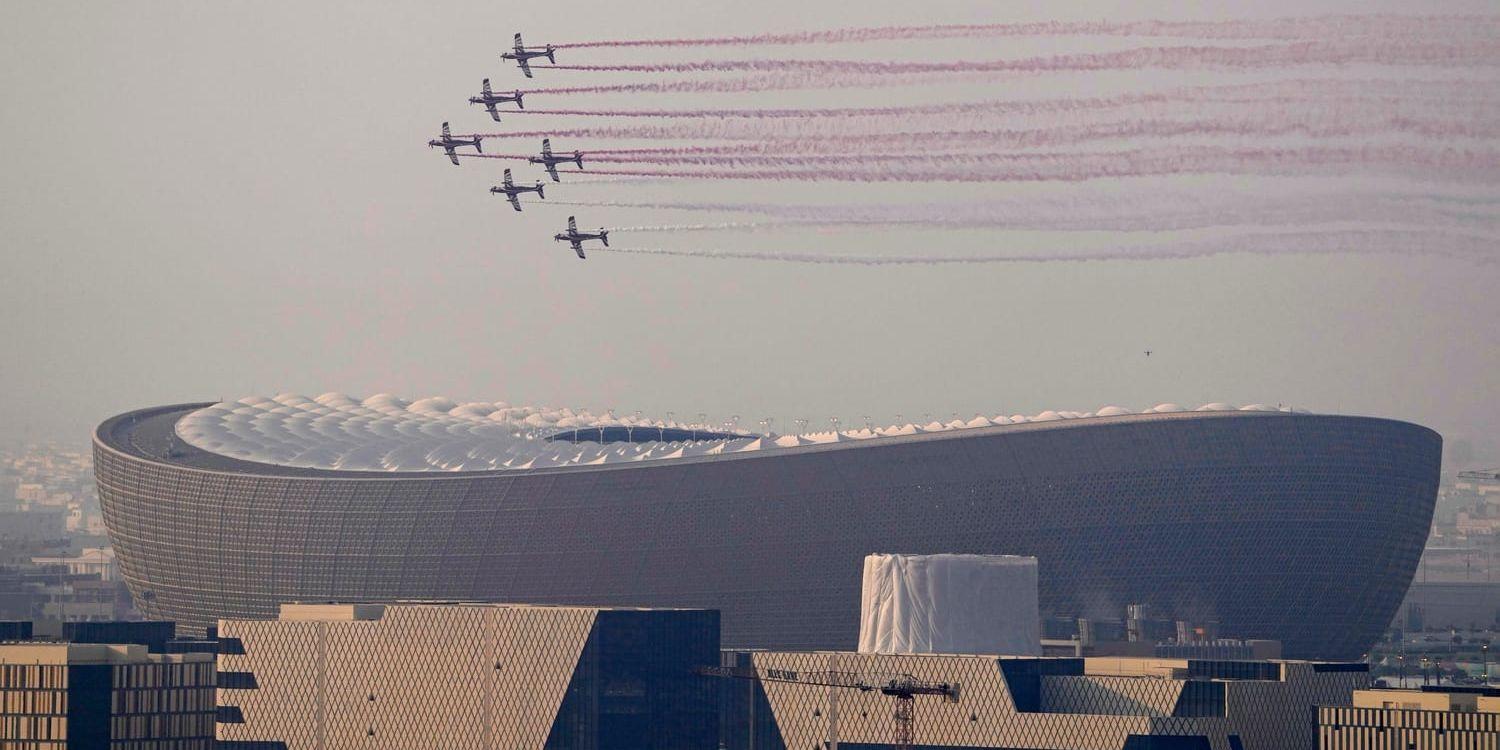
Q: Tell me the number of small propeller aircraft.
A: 6